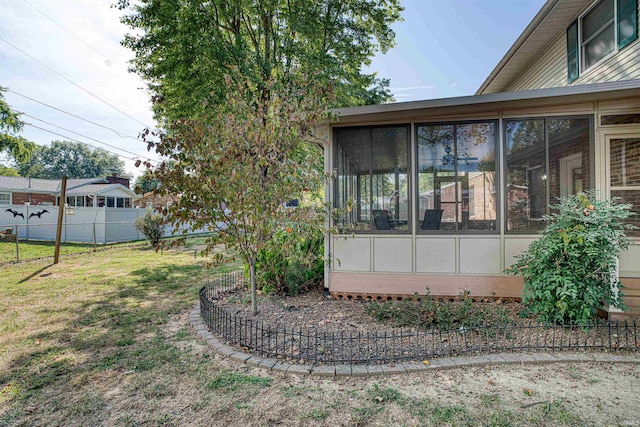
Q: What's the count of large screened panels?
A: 3